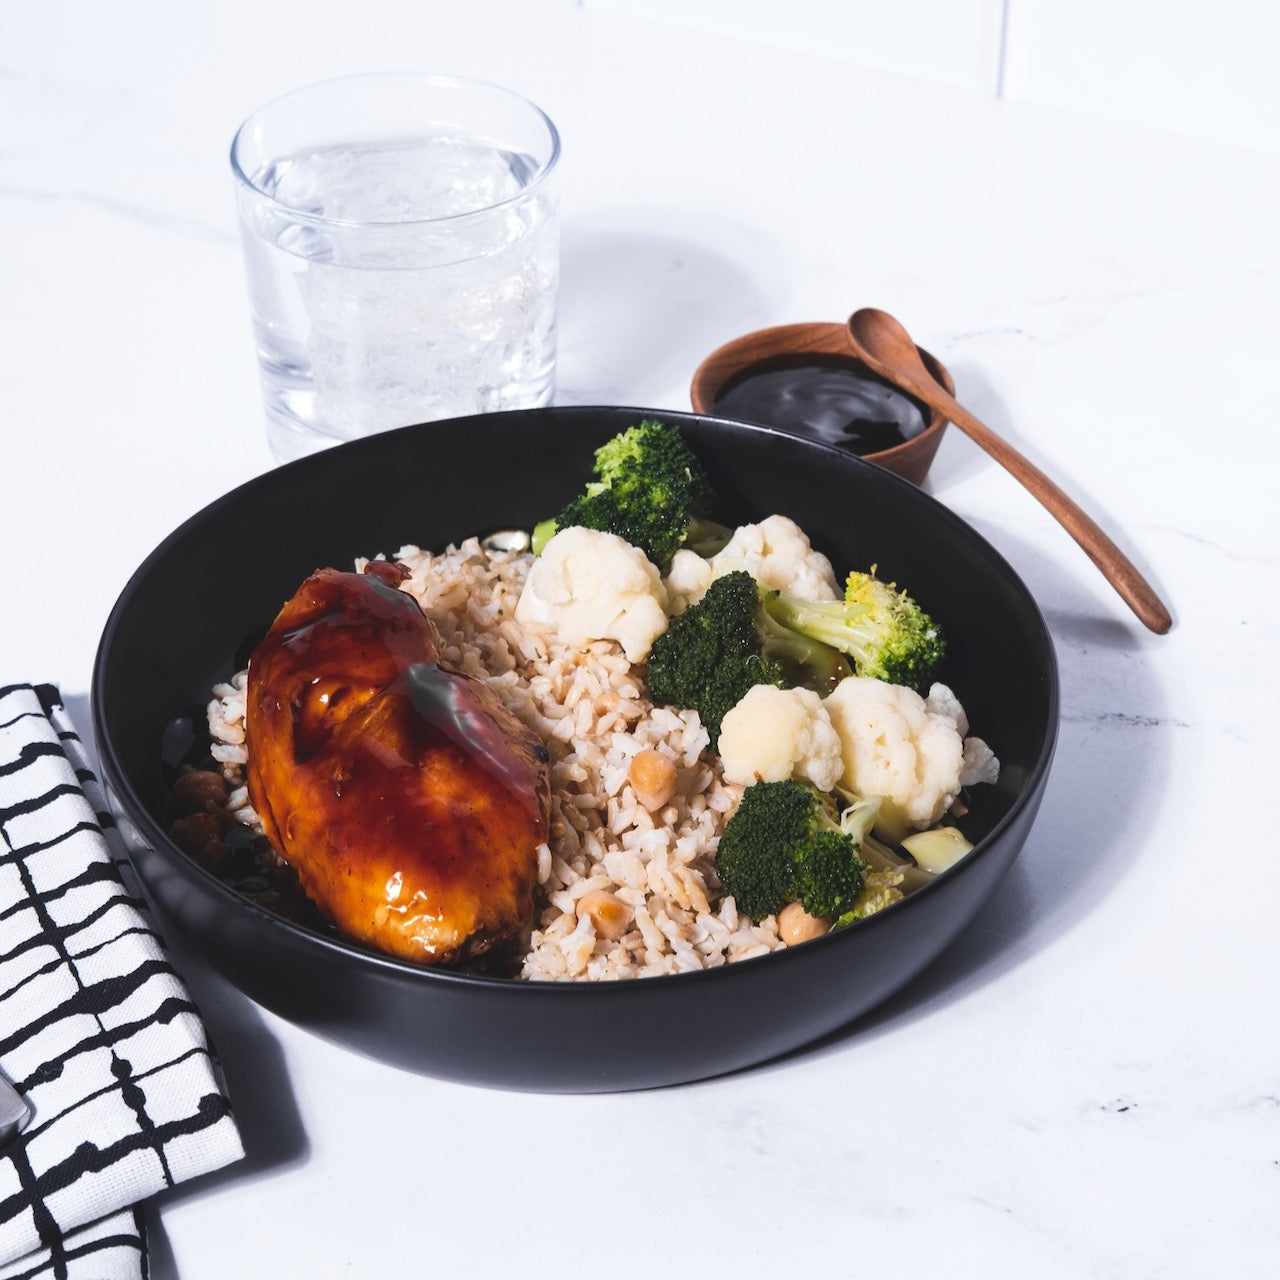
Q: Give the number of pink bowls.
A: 0